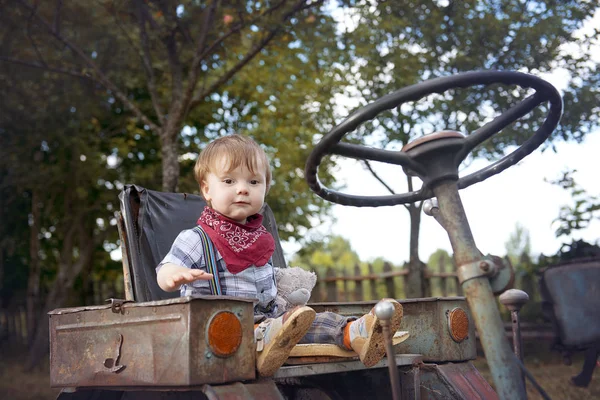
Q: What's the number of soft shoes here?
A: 2